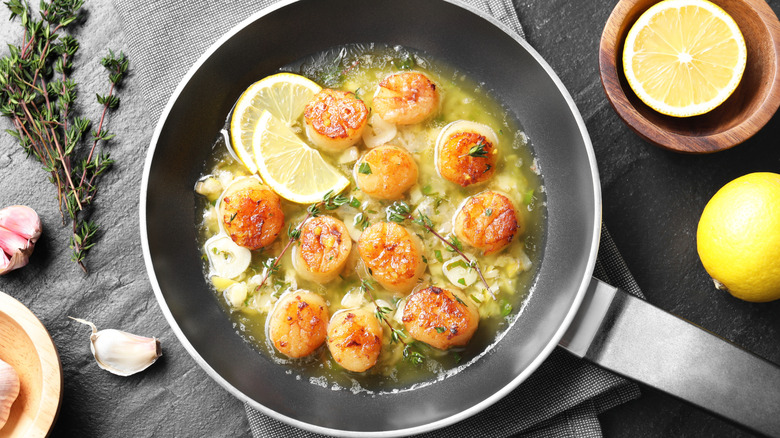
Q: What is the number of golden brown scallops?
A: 11